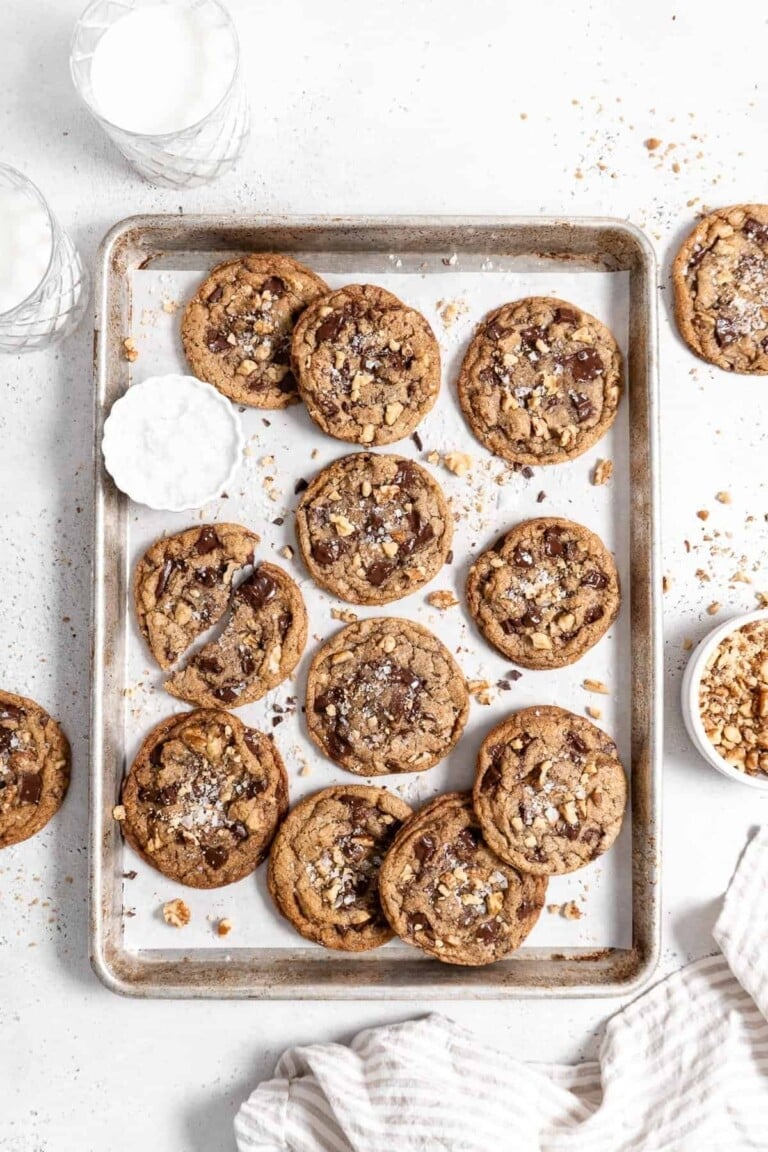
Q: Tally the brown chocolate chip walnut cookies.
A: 13